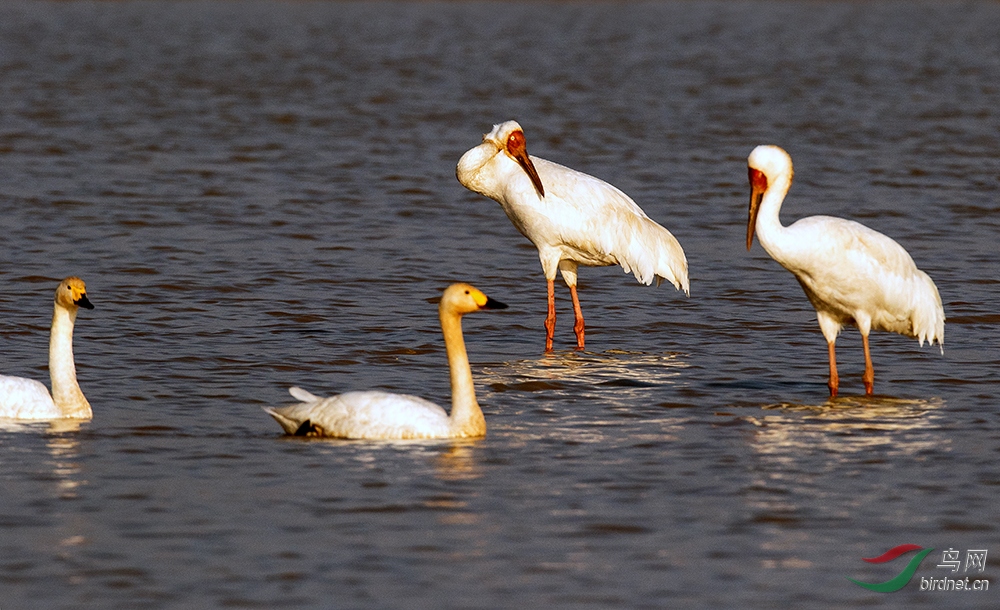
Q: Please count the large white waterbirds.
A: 4